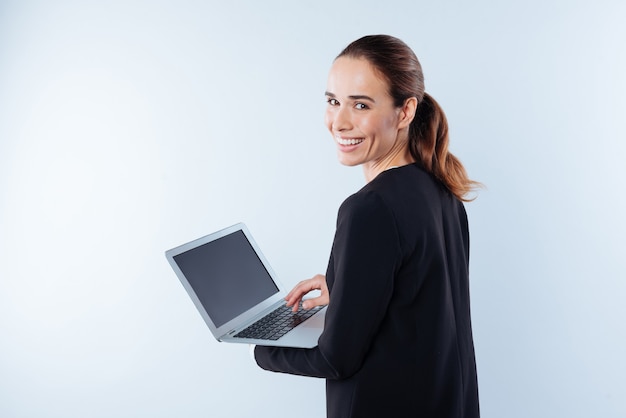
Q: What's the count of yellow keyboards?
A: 0